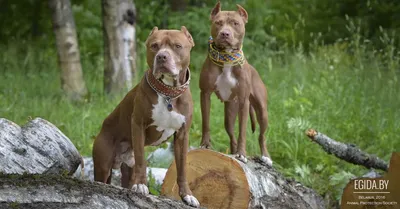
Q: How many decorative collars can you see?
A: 2